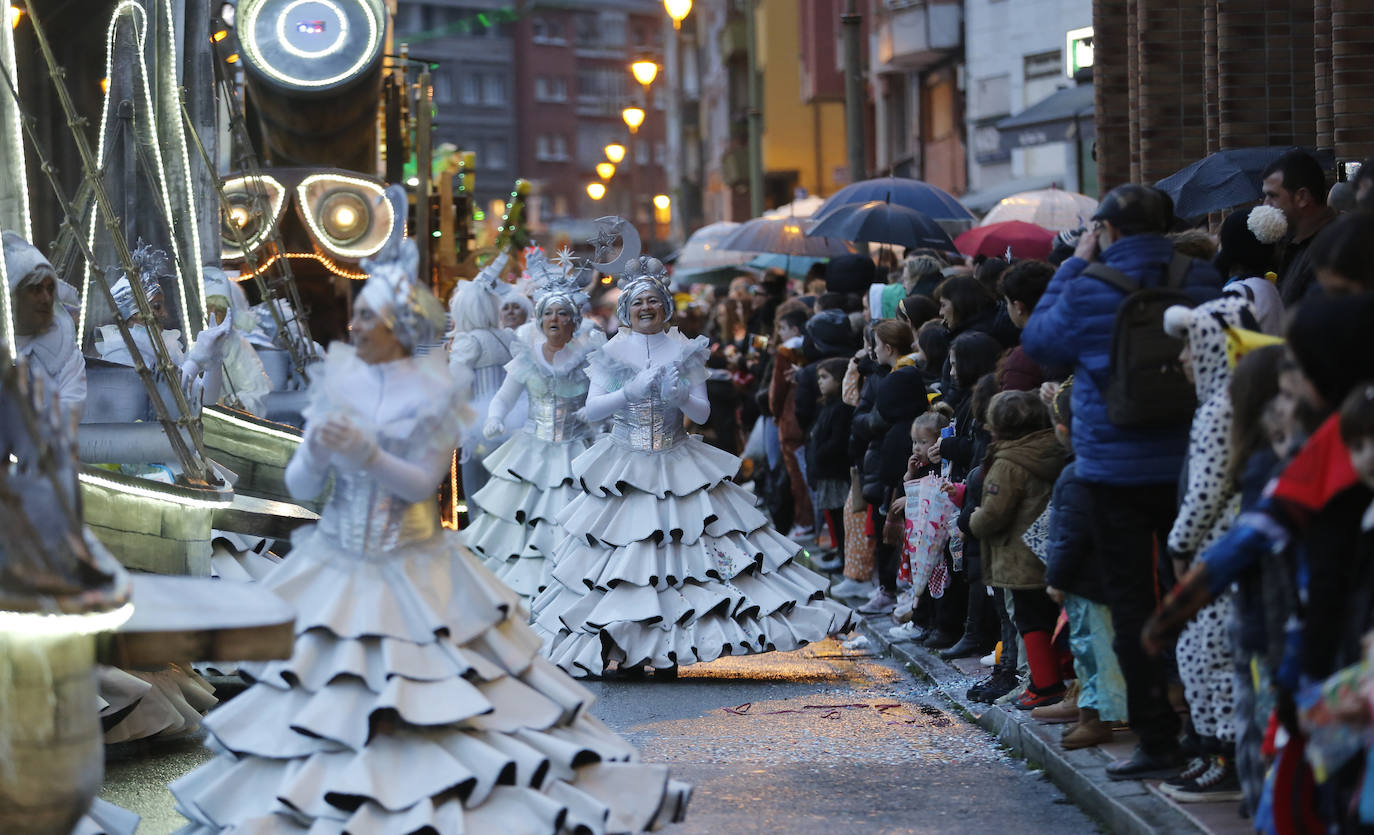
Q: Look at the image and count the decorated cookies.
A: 0